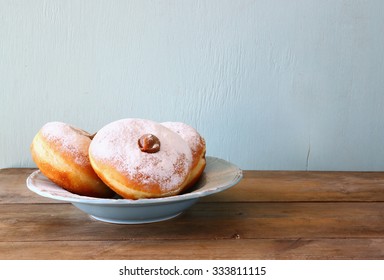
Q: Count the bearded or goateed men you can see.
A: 0